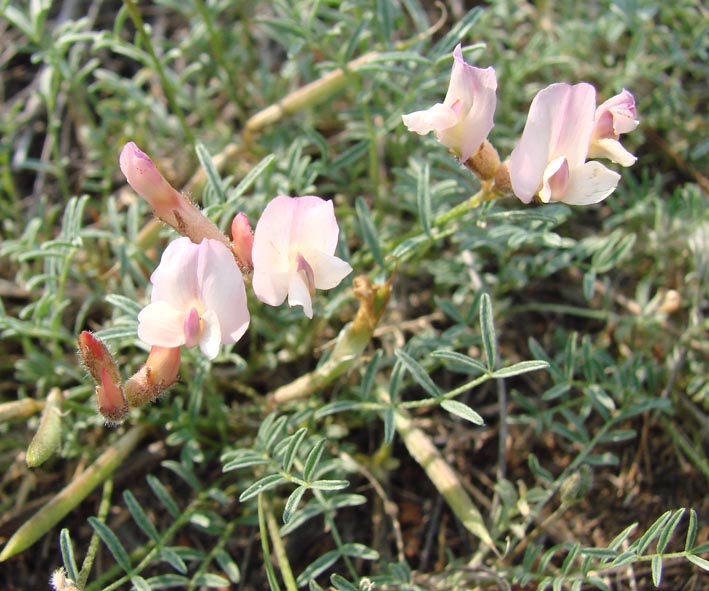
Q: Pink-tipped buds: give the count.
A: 4